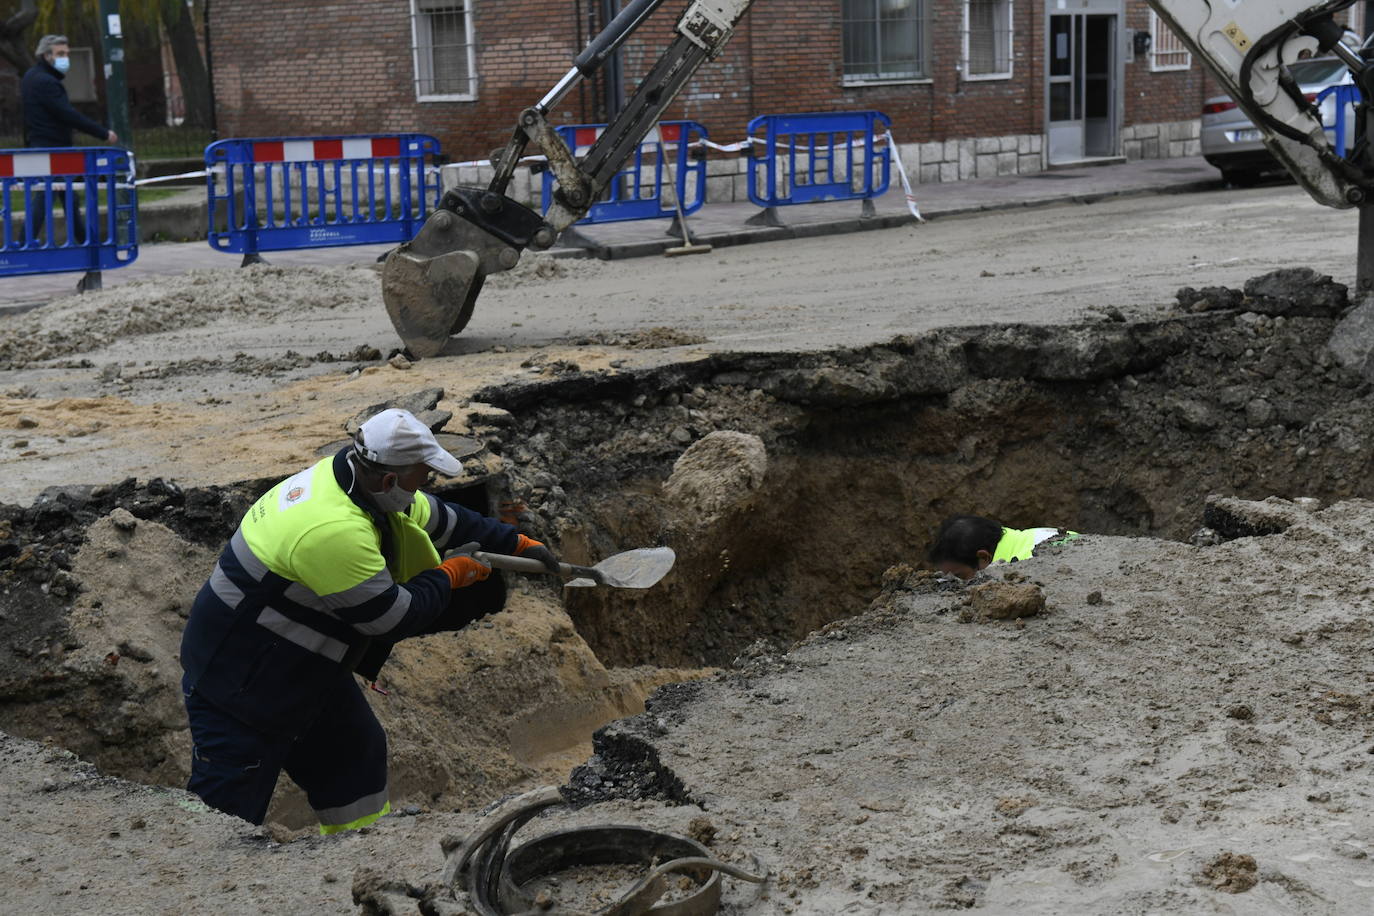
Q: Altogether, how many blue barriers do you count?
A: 5